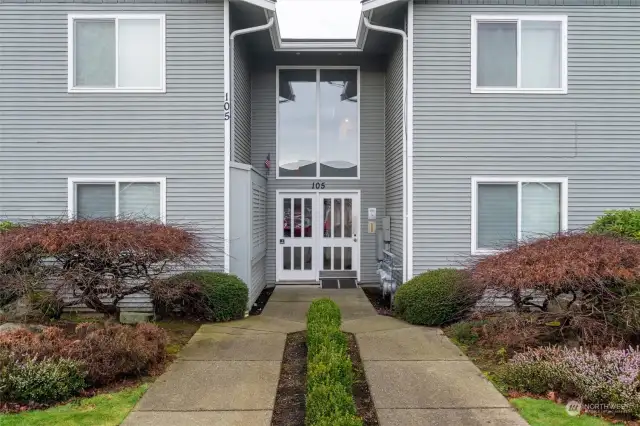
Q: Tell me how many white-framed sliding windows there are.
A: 4